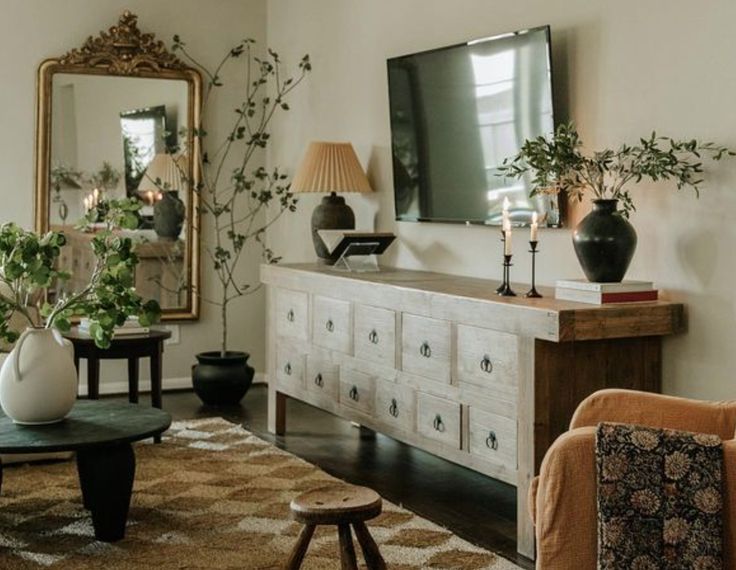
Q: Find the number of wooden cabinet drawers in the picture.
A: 11